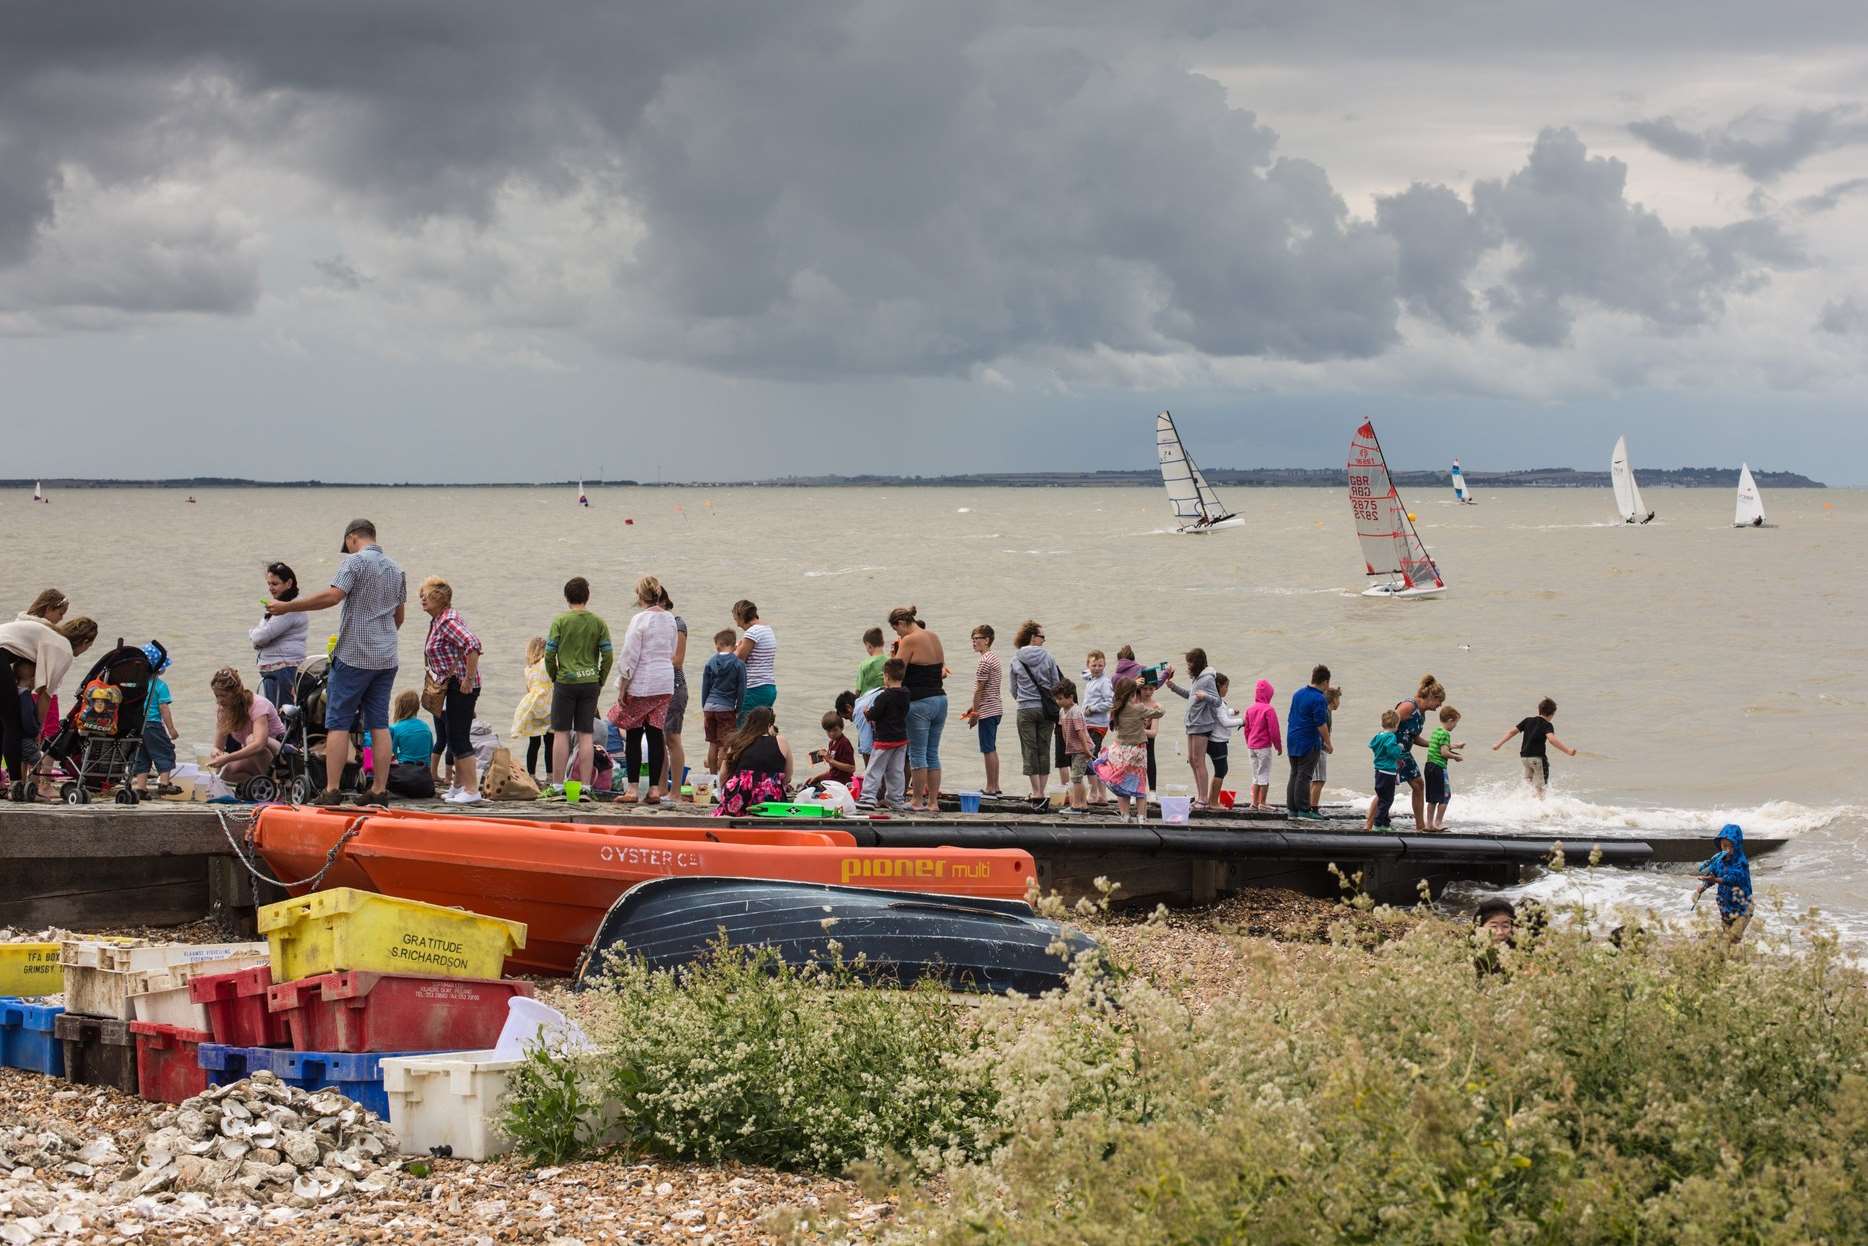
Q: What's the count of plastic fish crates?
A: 12